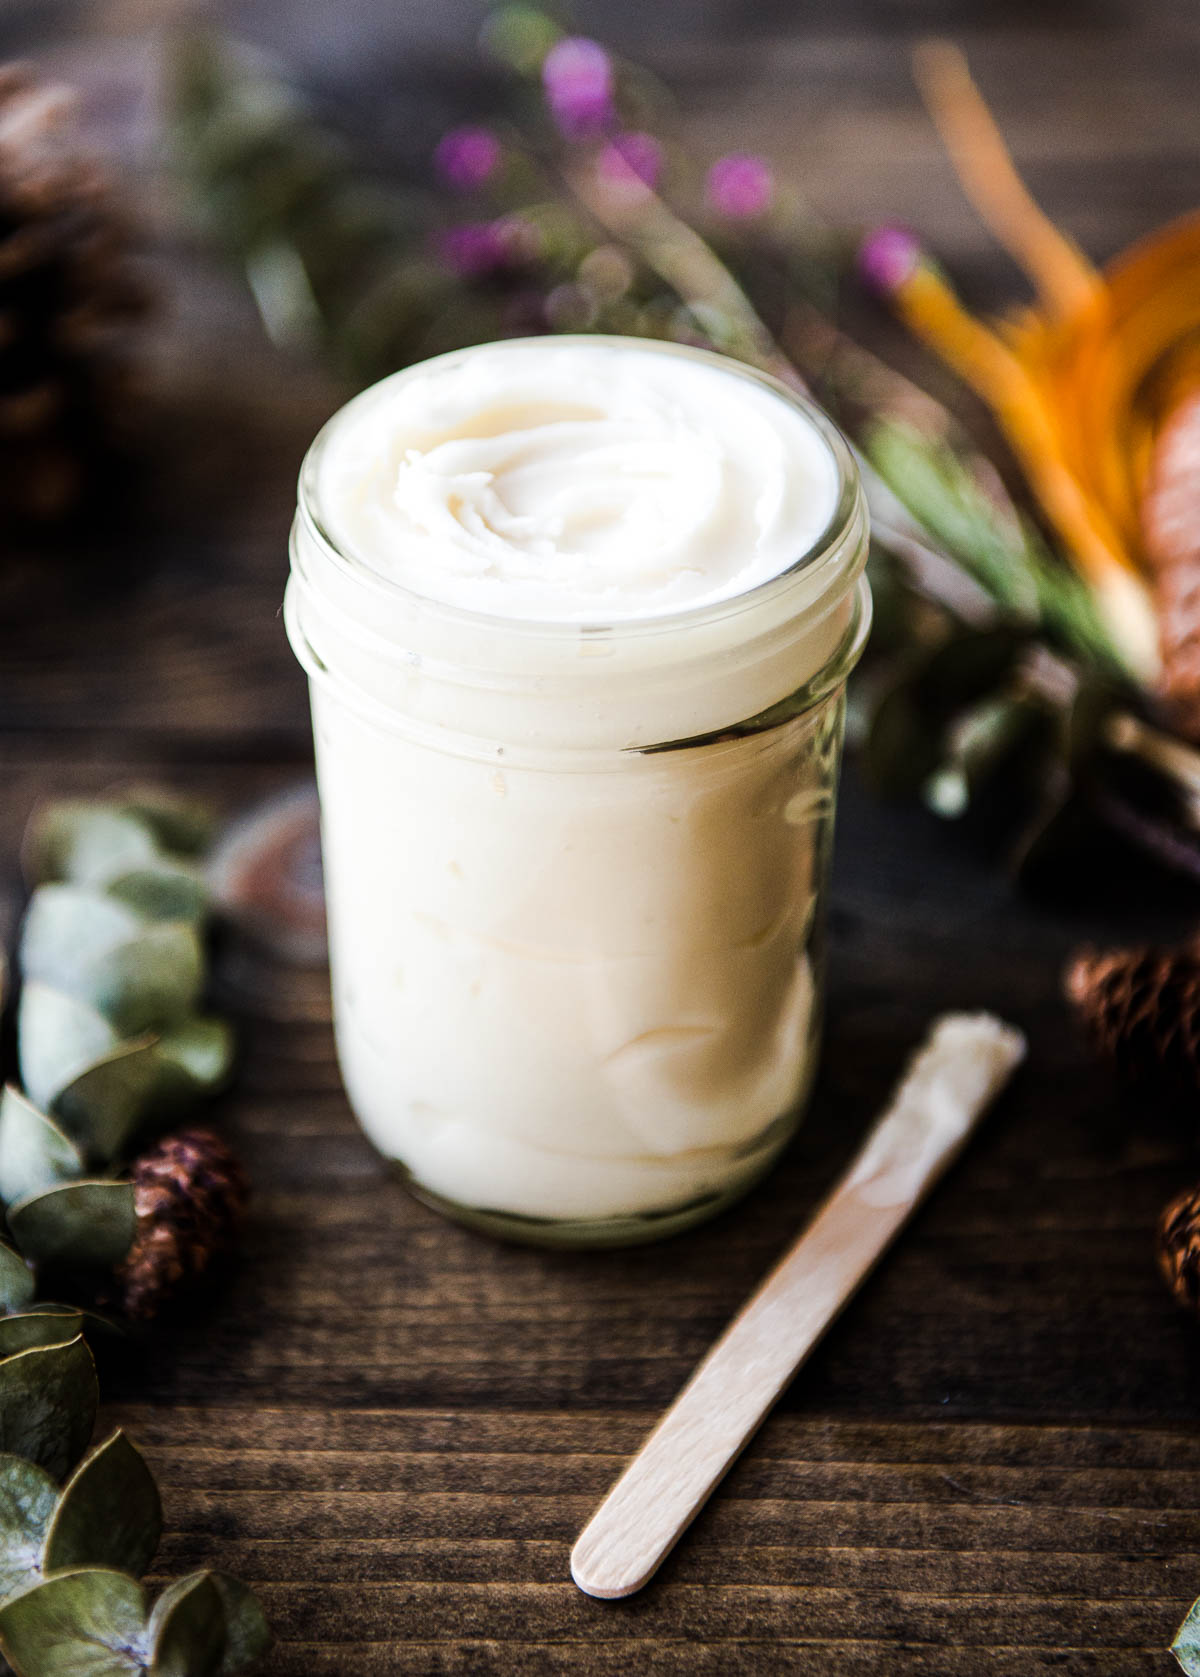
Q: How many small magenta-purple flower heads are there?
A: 6